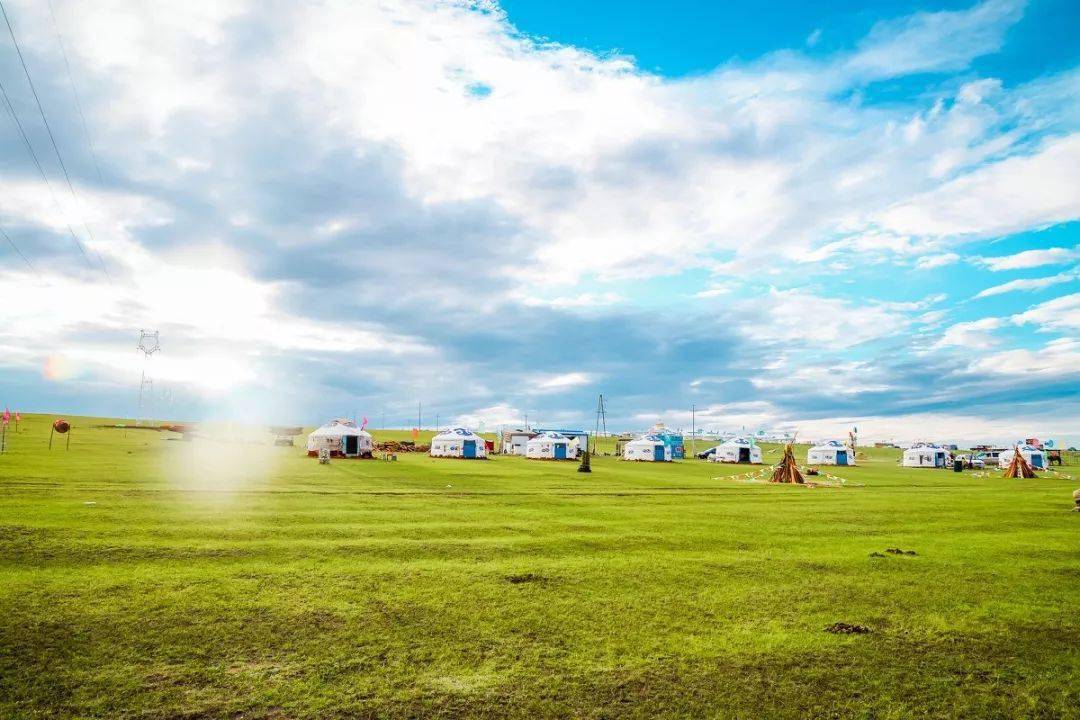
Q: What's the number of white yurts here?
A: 8